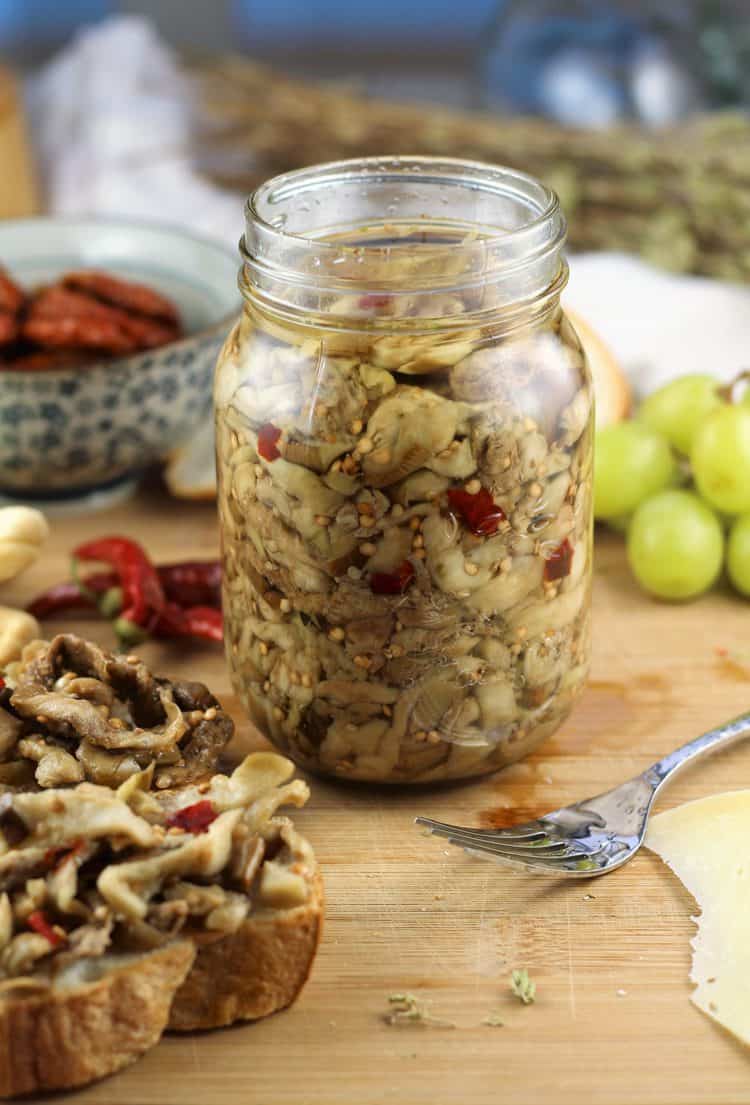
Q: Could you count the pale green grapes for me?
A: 5